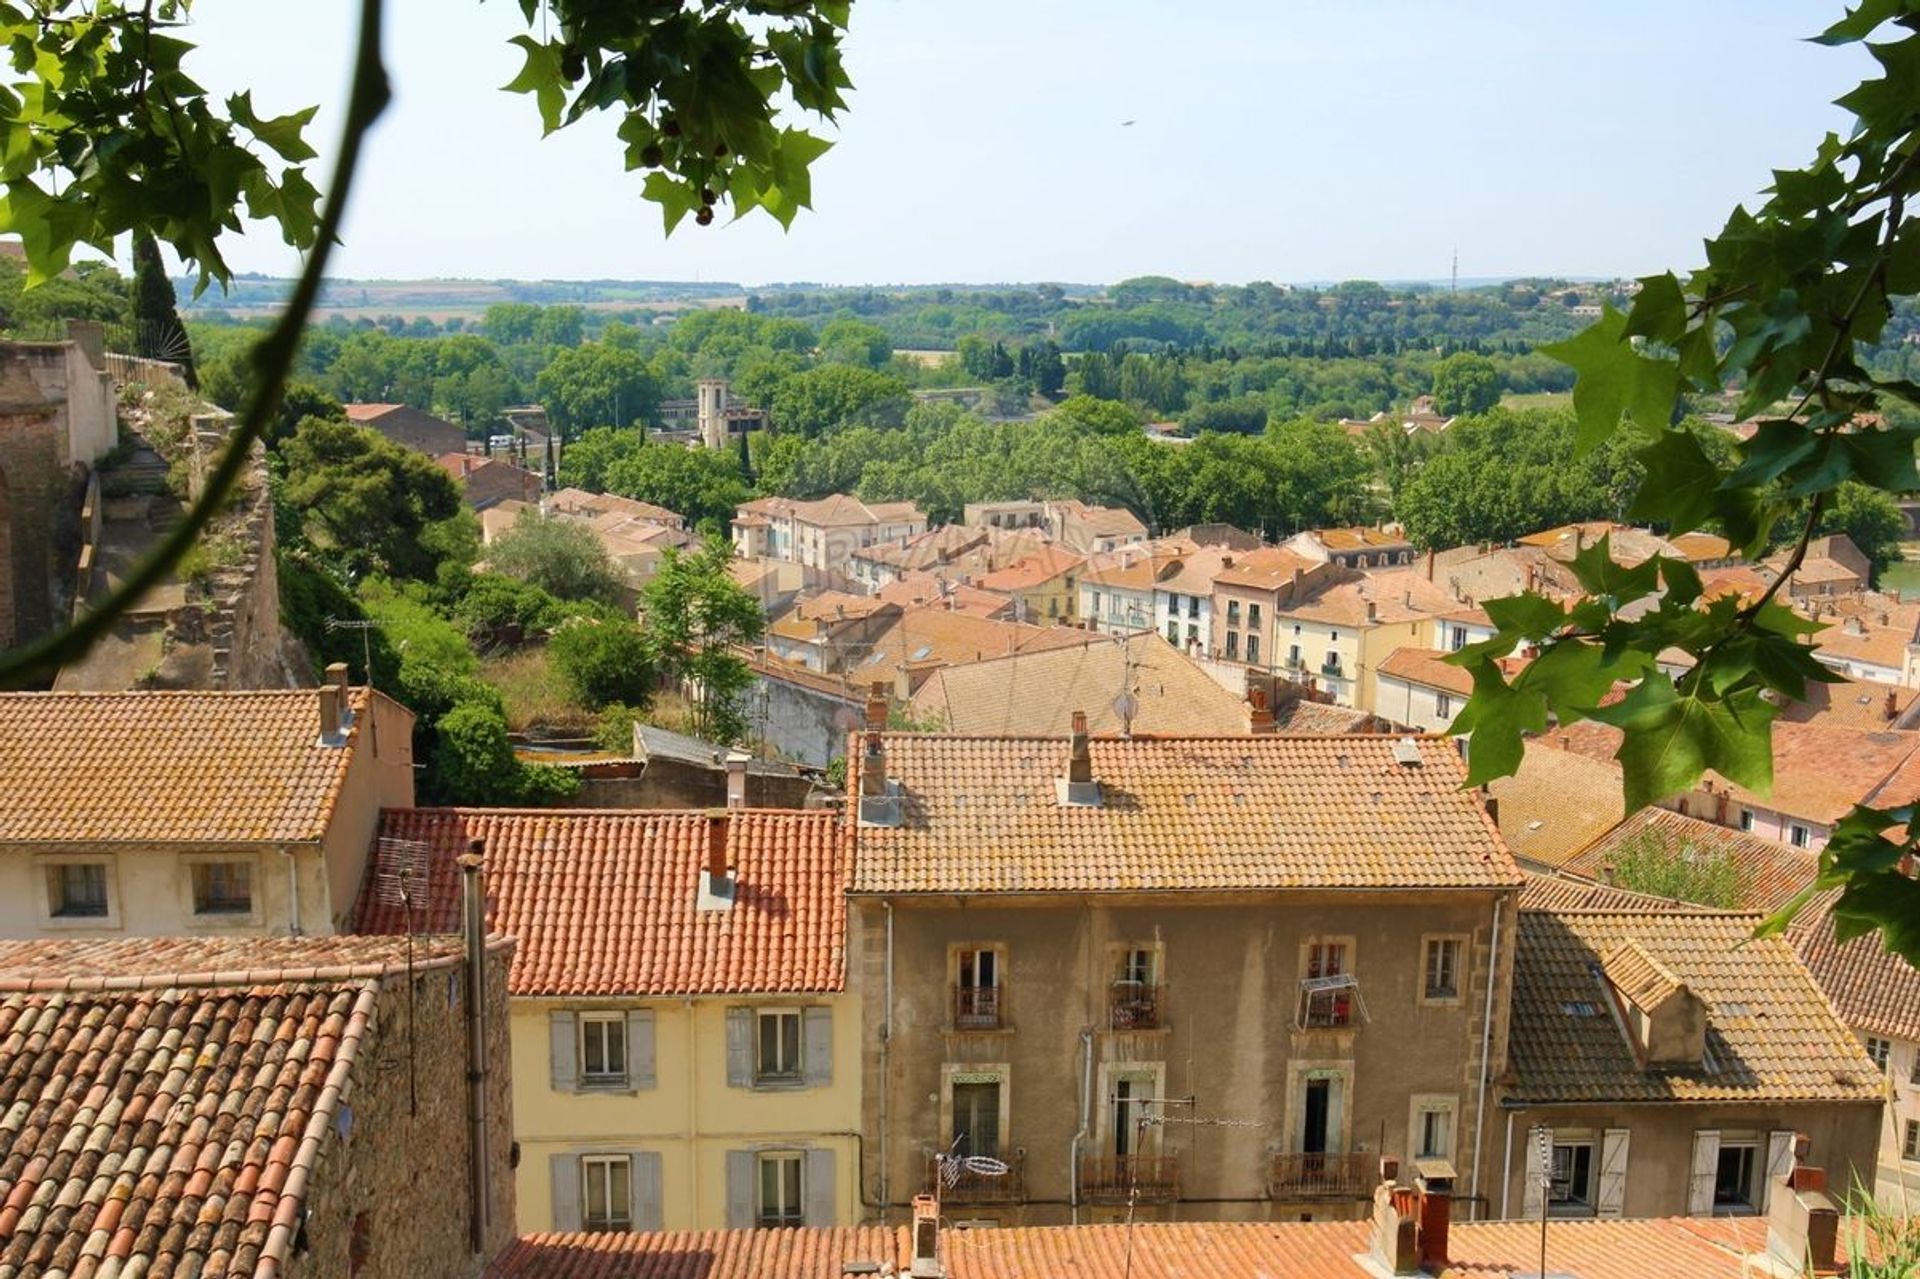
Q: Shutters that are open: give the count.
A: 12